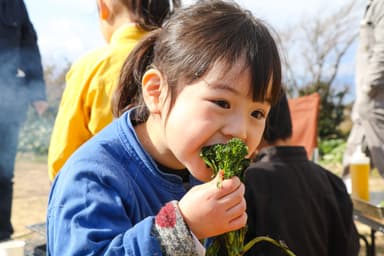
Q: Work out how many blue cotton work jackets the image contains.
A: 1